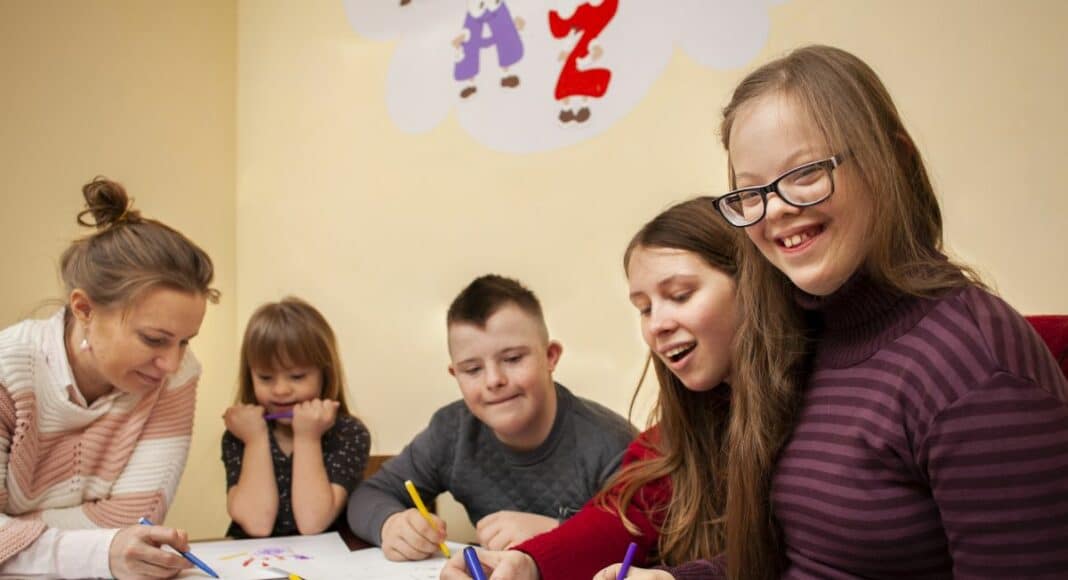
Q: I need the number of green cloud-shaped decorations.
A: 0